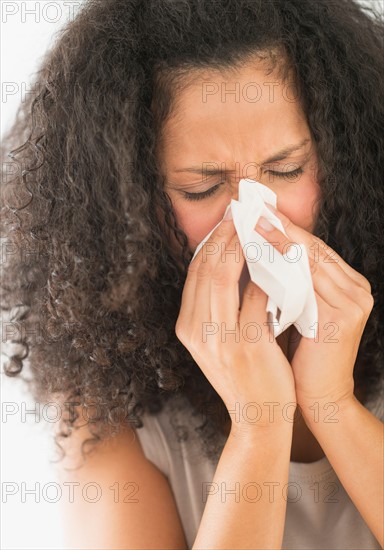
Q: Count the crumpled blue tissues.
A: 0